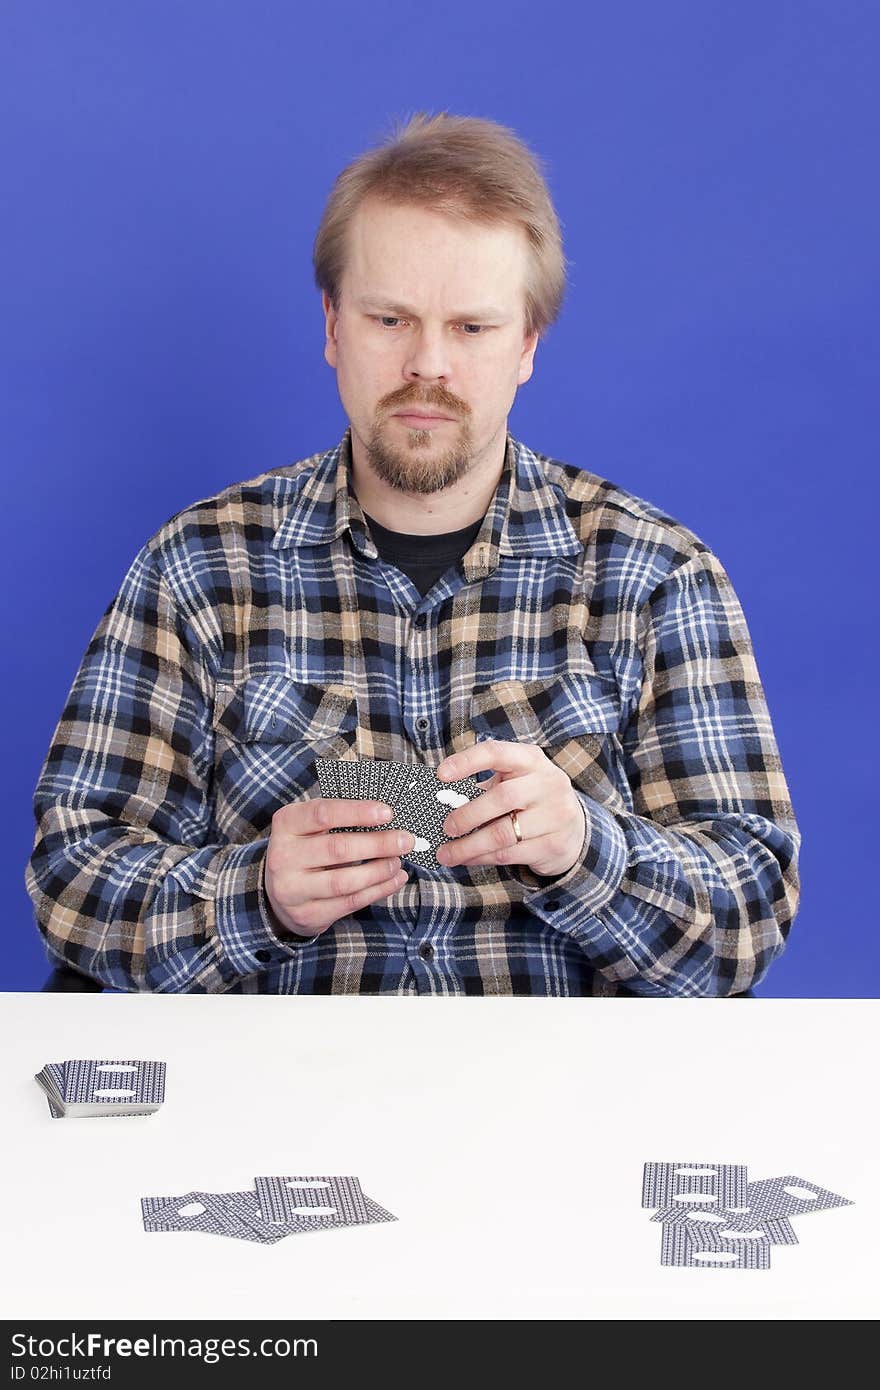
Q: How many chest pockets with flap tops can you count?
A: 2